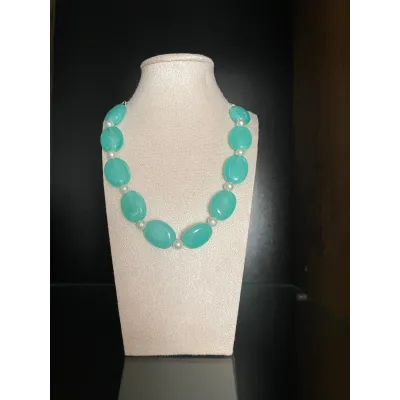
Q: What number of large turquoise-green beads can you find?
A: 10